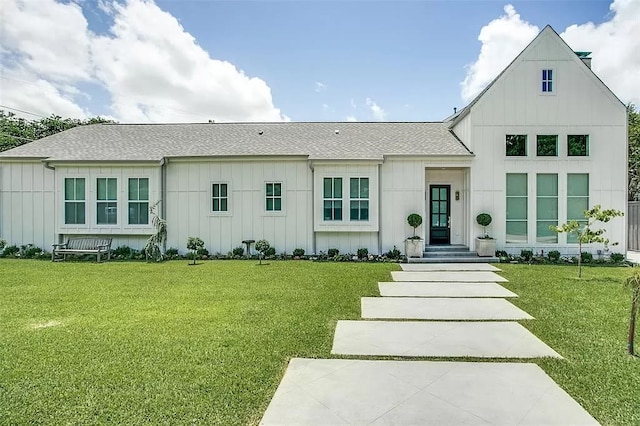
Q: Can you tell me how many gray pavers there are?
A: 6